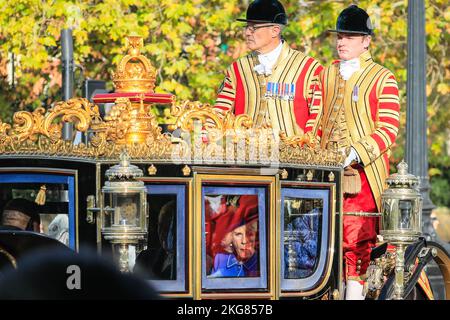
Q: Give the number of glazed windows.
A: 4